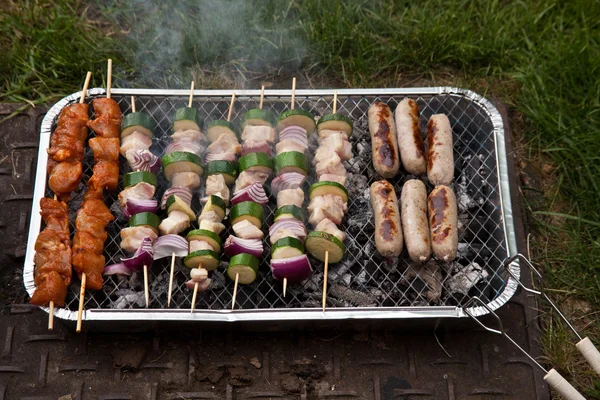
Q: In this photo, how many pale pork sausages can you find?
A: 6